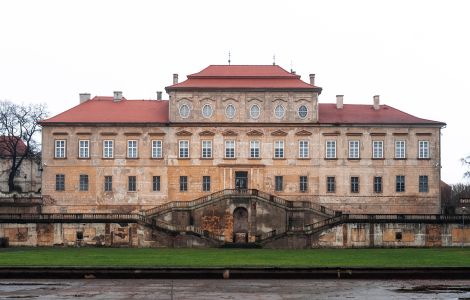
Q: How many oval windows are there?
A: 6